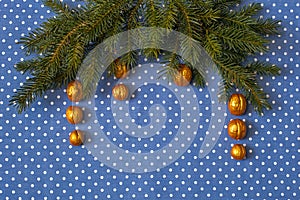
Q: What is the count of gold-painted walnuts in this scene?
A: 9